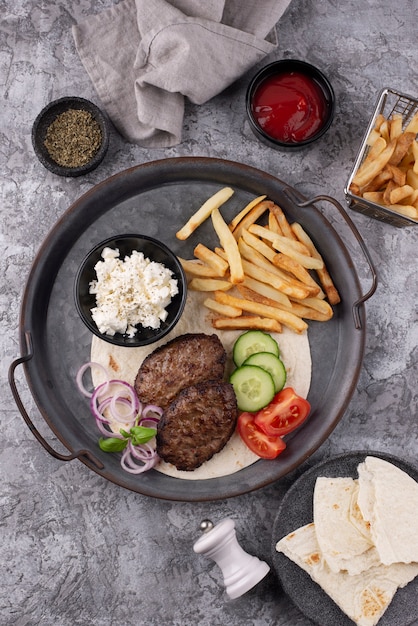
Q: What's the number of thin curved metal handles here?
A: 2